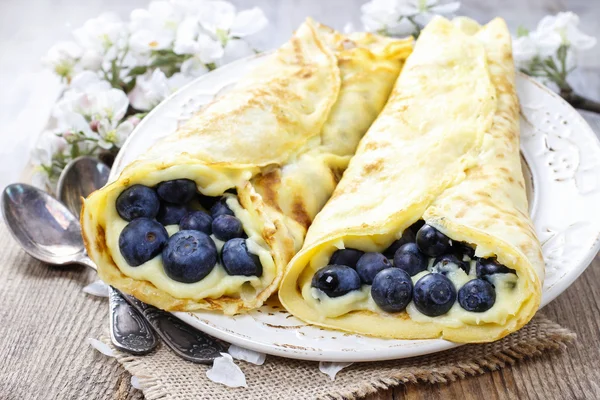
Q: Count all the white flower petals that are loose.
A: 6